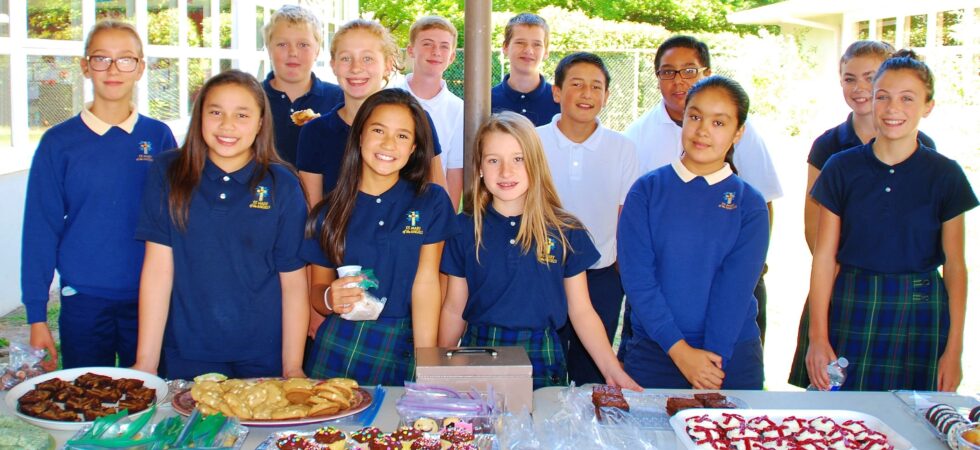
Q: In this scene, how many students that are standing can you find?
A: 13